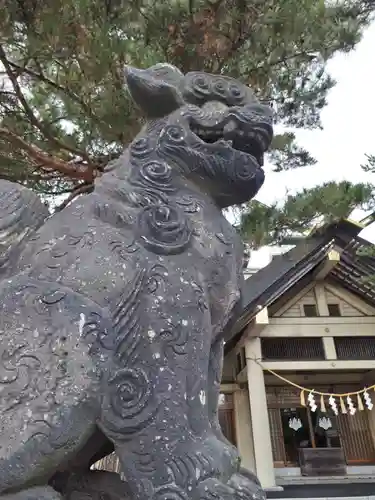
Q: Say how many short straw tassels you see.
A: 4